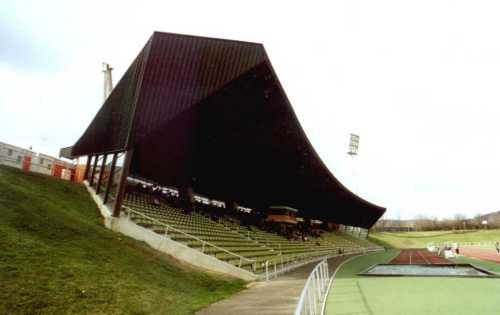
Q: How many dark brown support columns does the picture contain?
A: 5